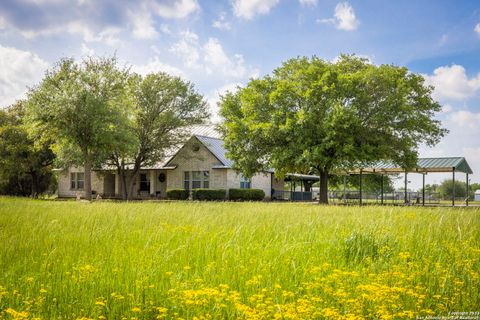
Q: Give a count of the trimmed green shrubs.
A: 3